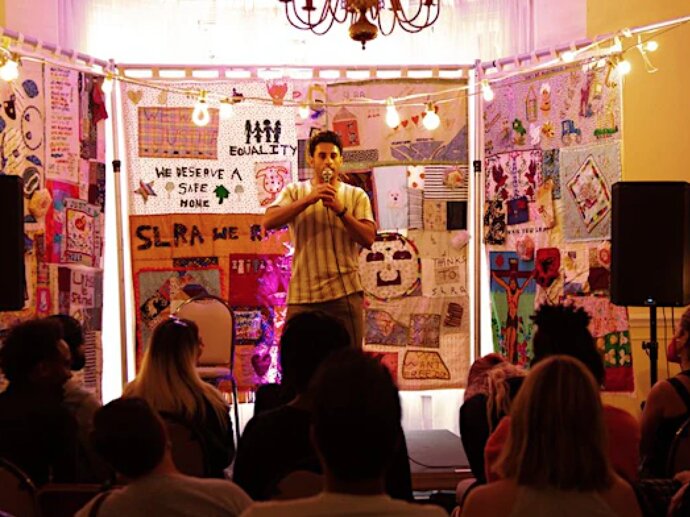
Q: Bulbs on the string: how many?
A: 11